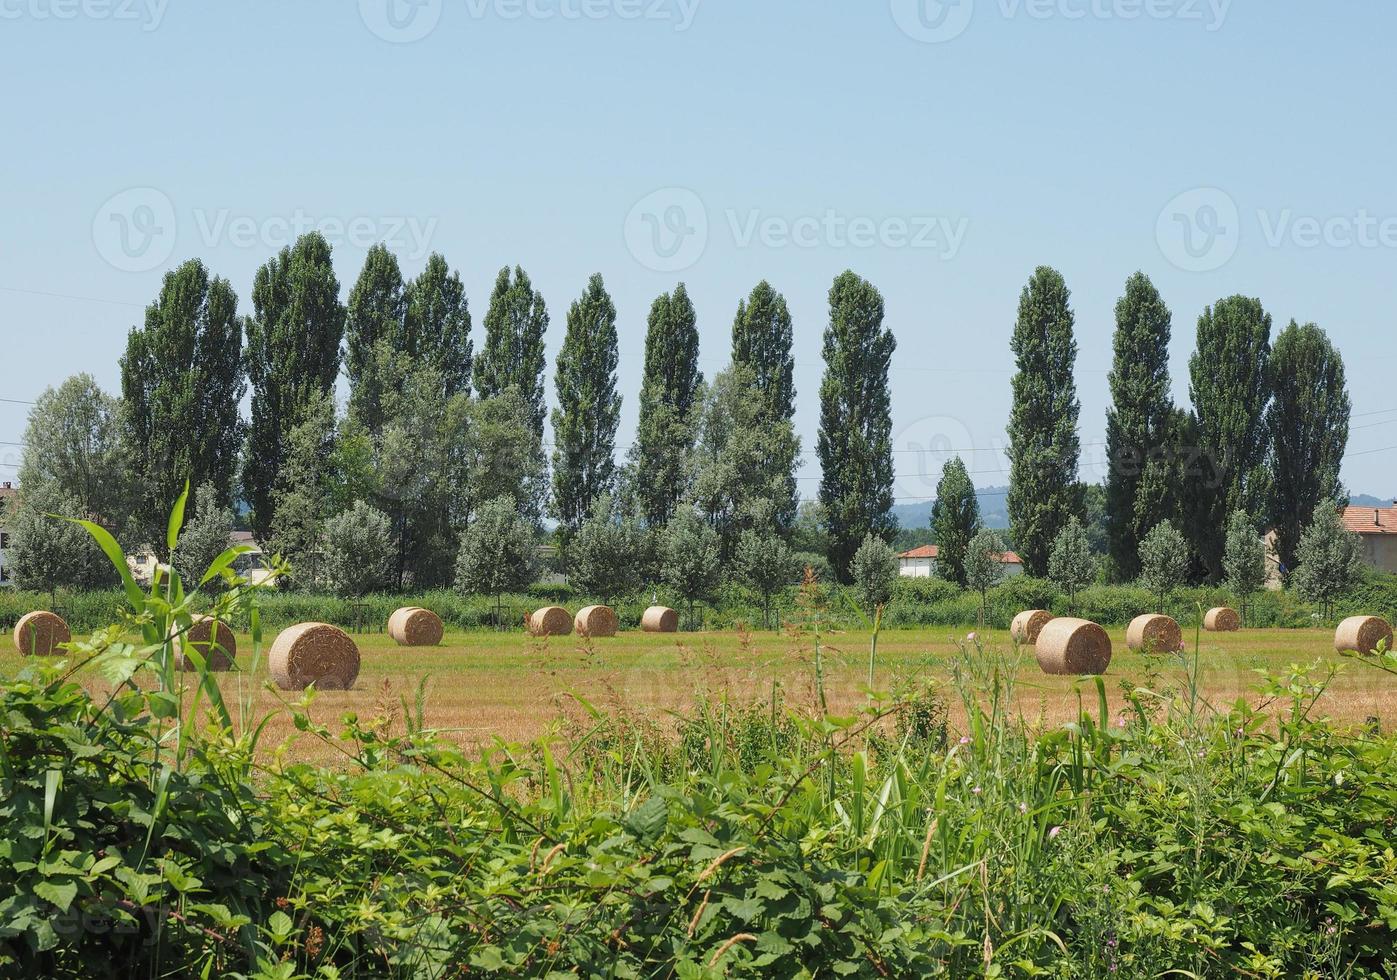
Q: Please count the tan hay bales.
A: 12